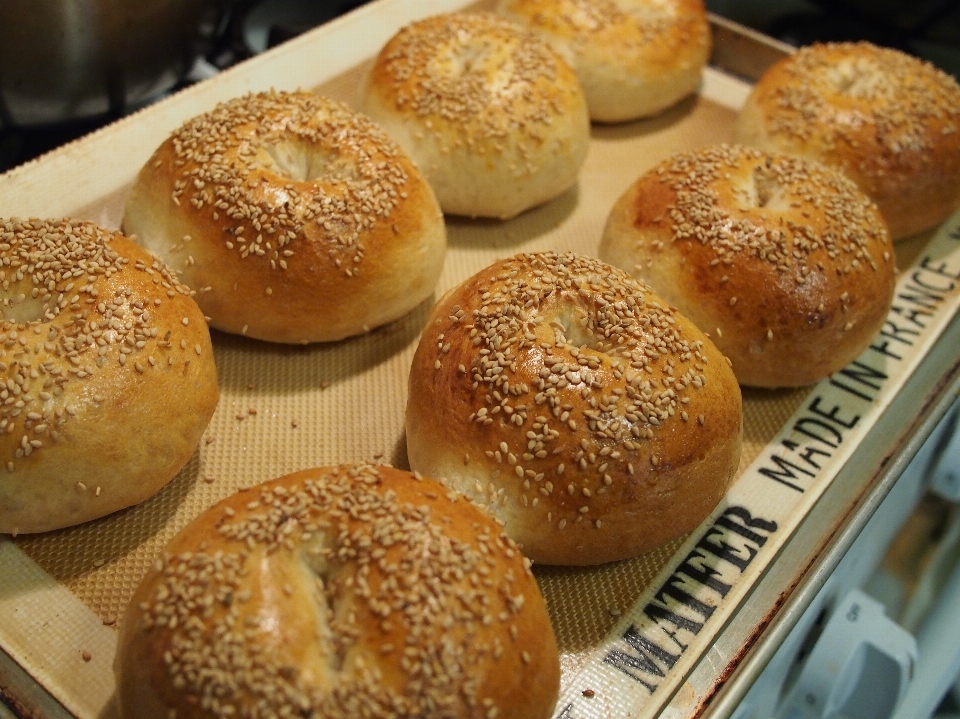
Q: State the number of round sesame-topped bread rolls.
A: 8